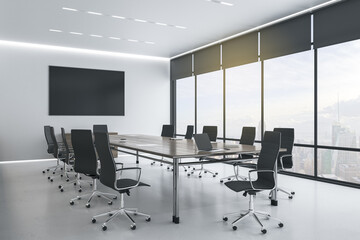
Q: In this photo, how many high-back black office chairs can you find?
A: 12